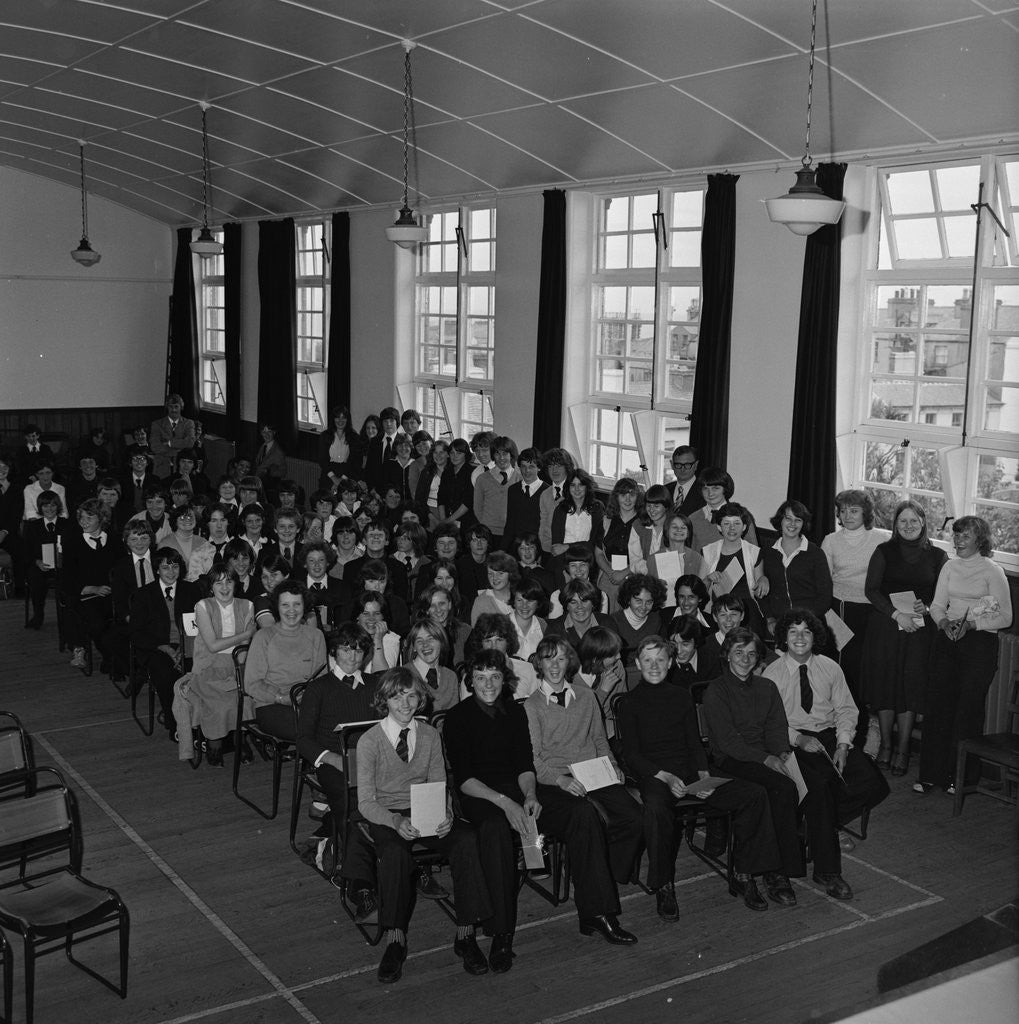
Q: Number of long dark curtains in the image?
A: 7